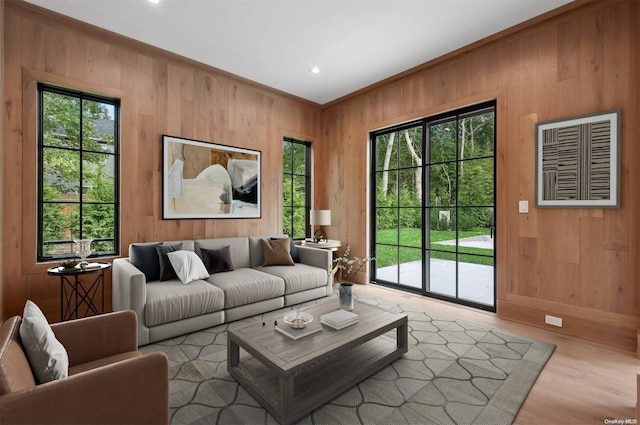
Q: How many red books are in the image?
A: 0